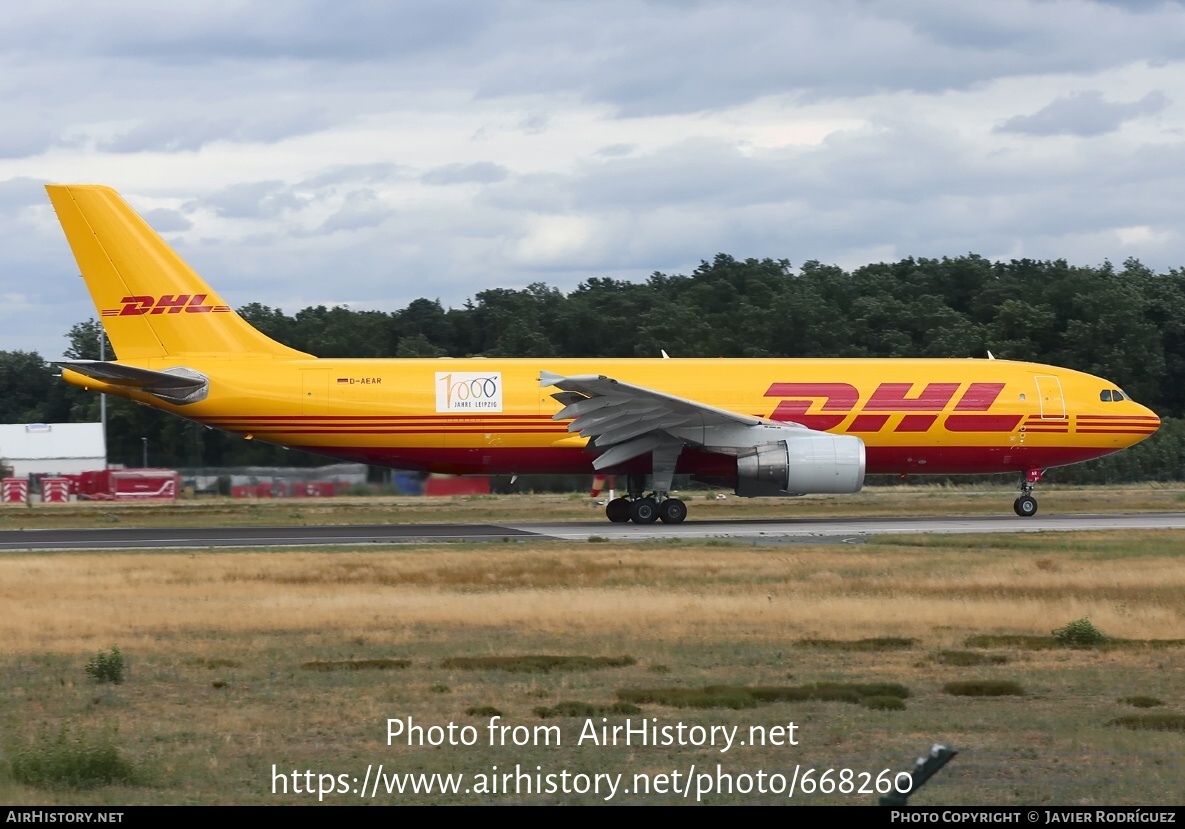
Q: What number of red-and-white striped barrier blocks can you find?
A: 2